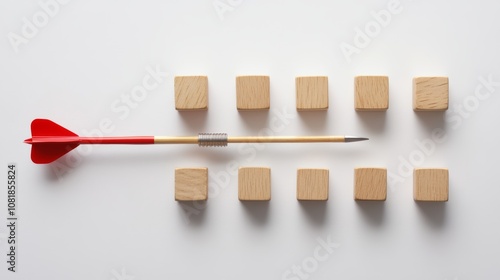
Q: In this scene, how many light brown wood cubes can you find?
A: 10